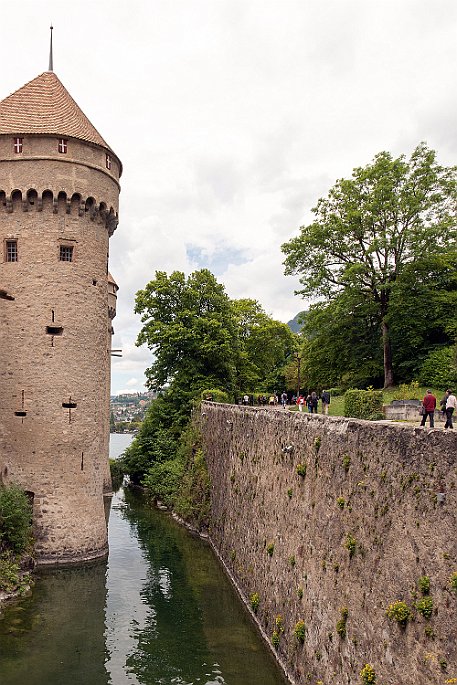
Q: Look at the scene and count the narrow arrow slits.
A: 4